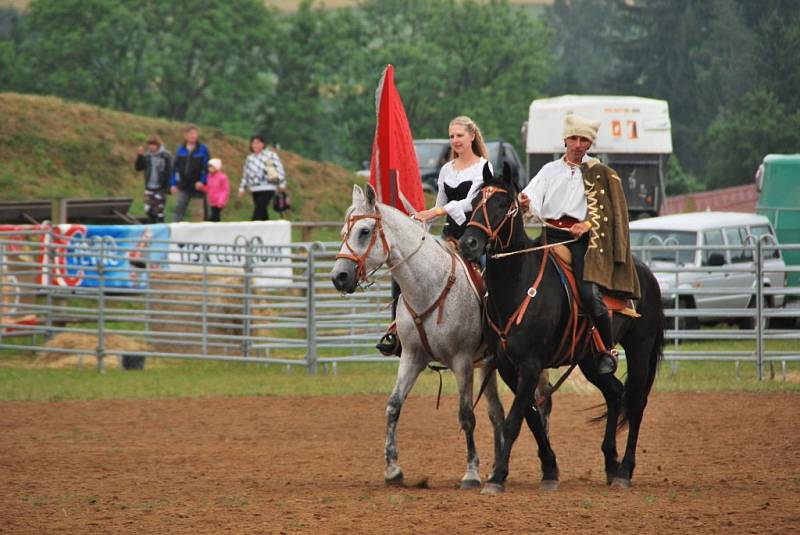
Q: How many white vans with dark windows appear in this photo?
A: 1